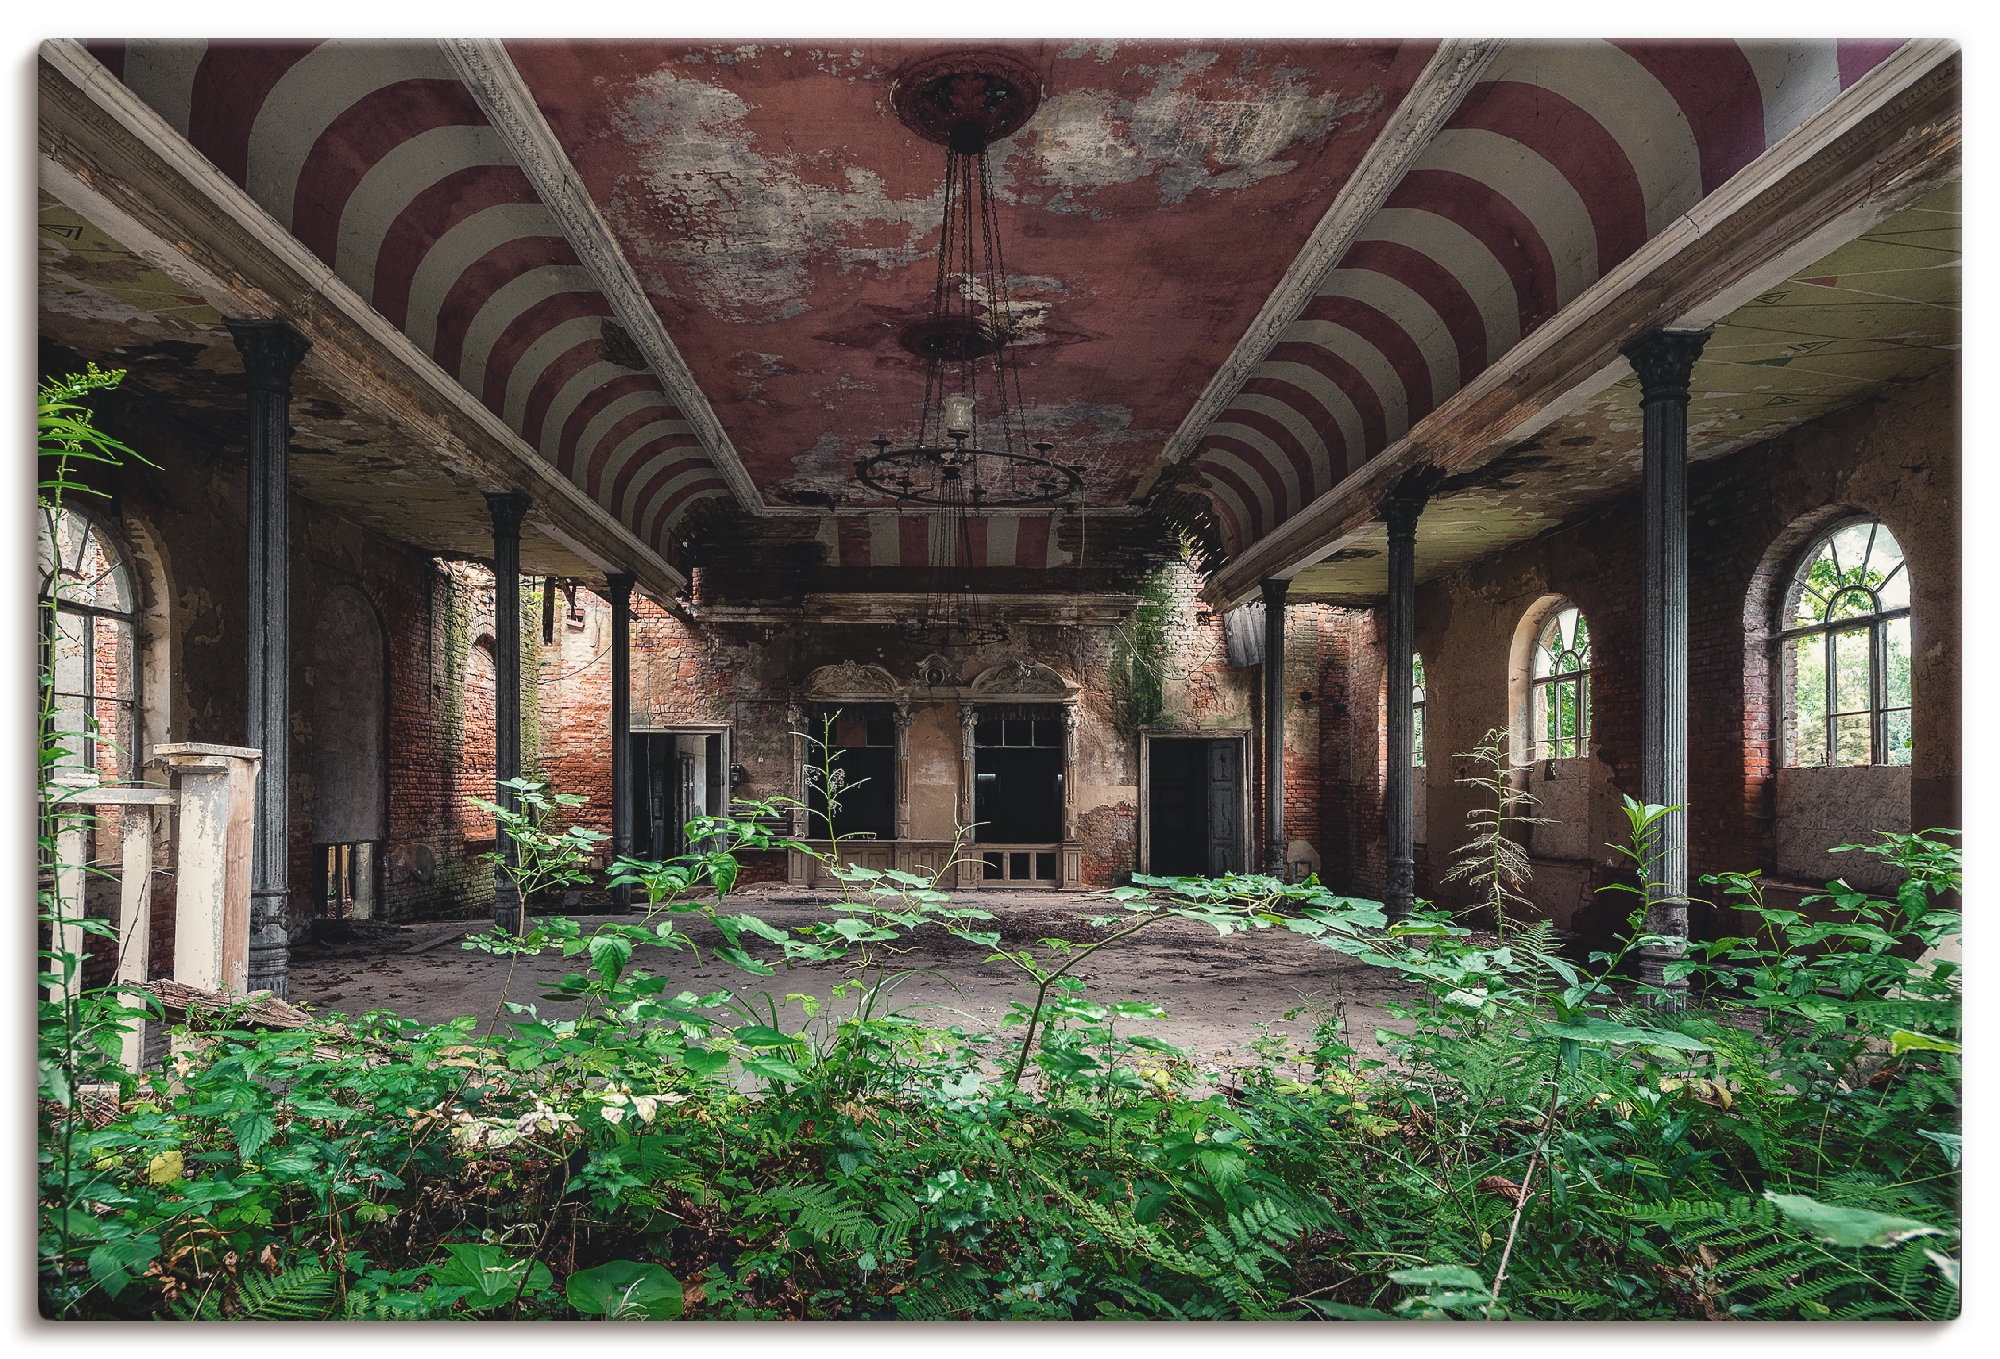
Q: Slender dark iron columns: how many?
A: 6